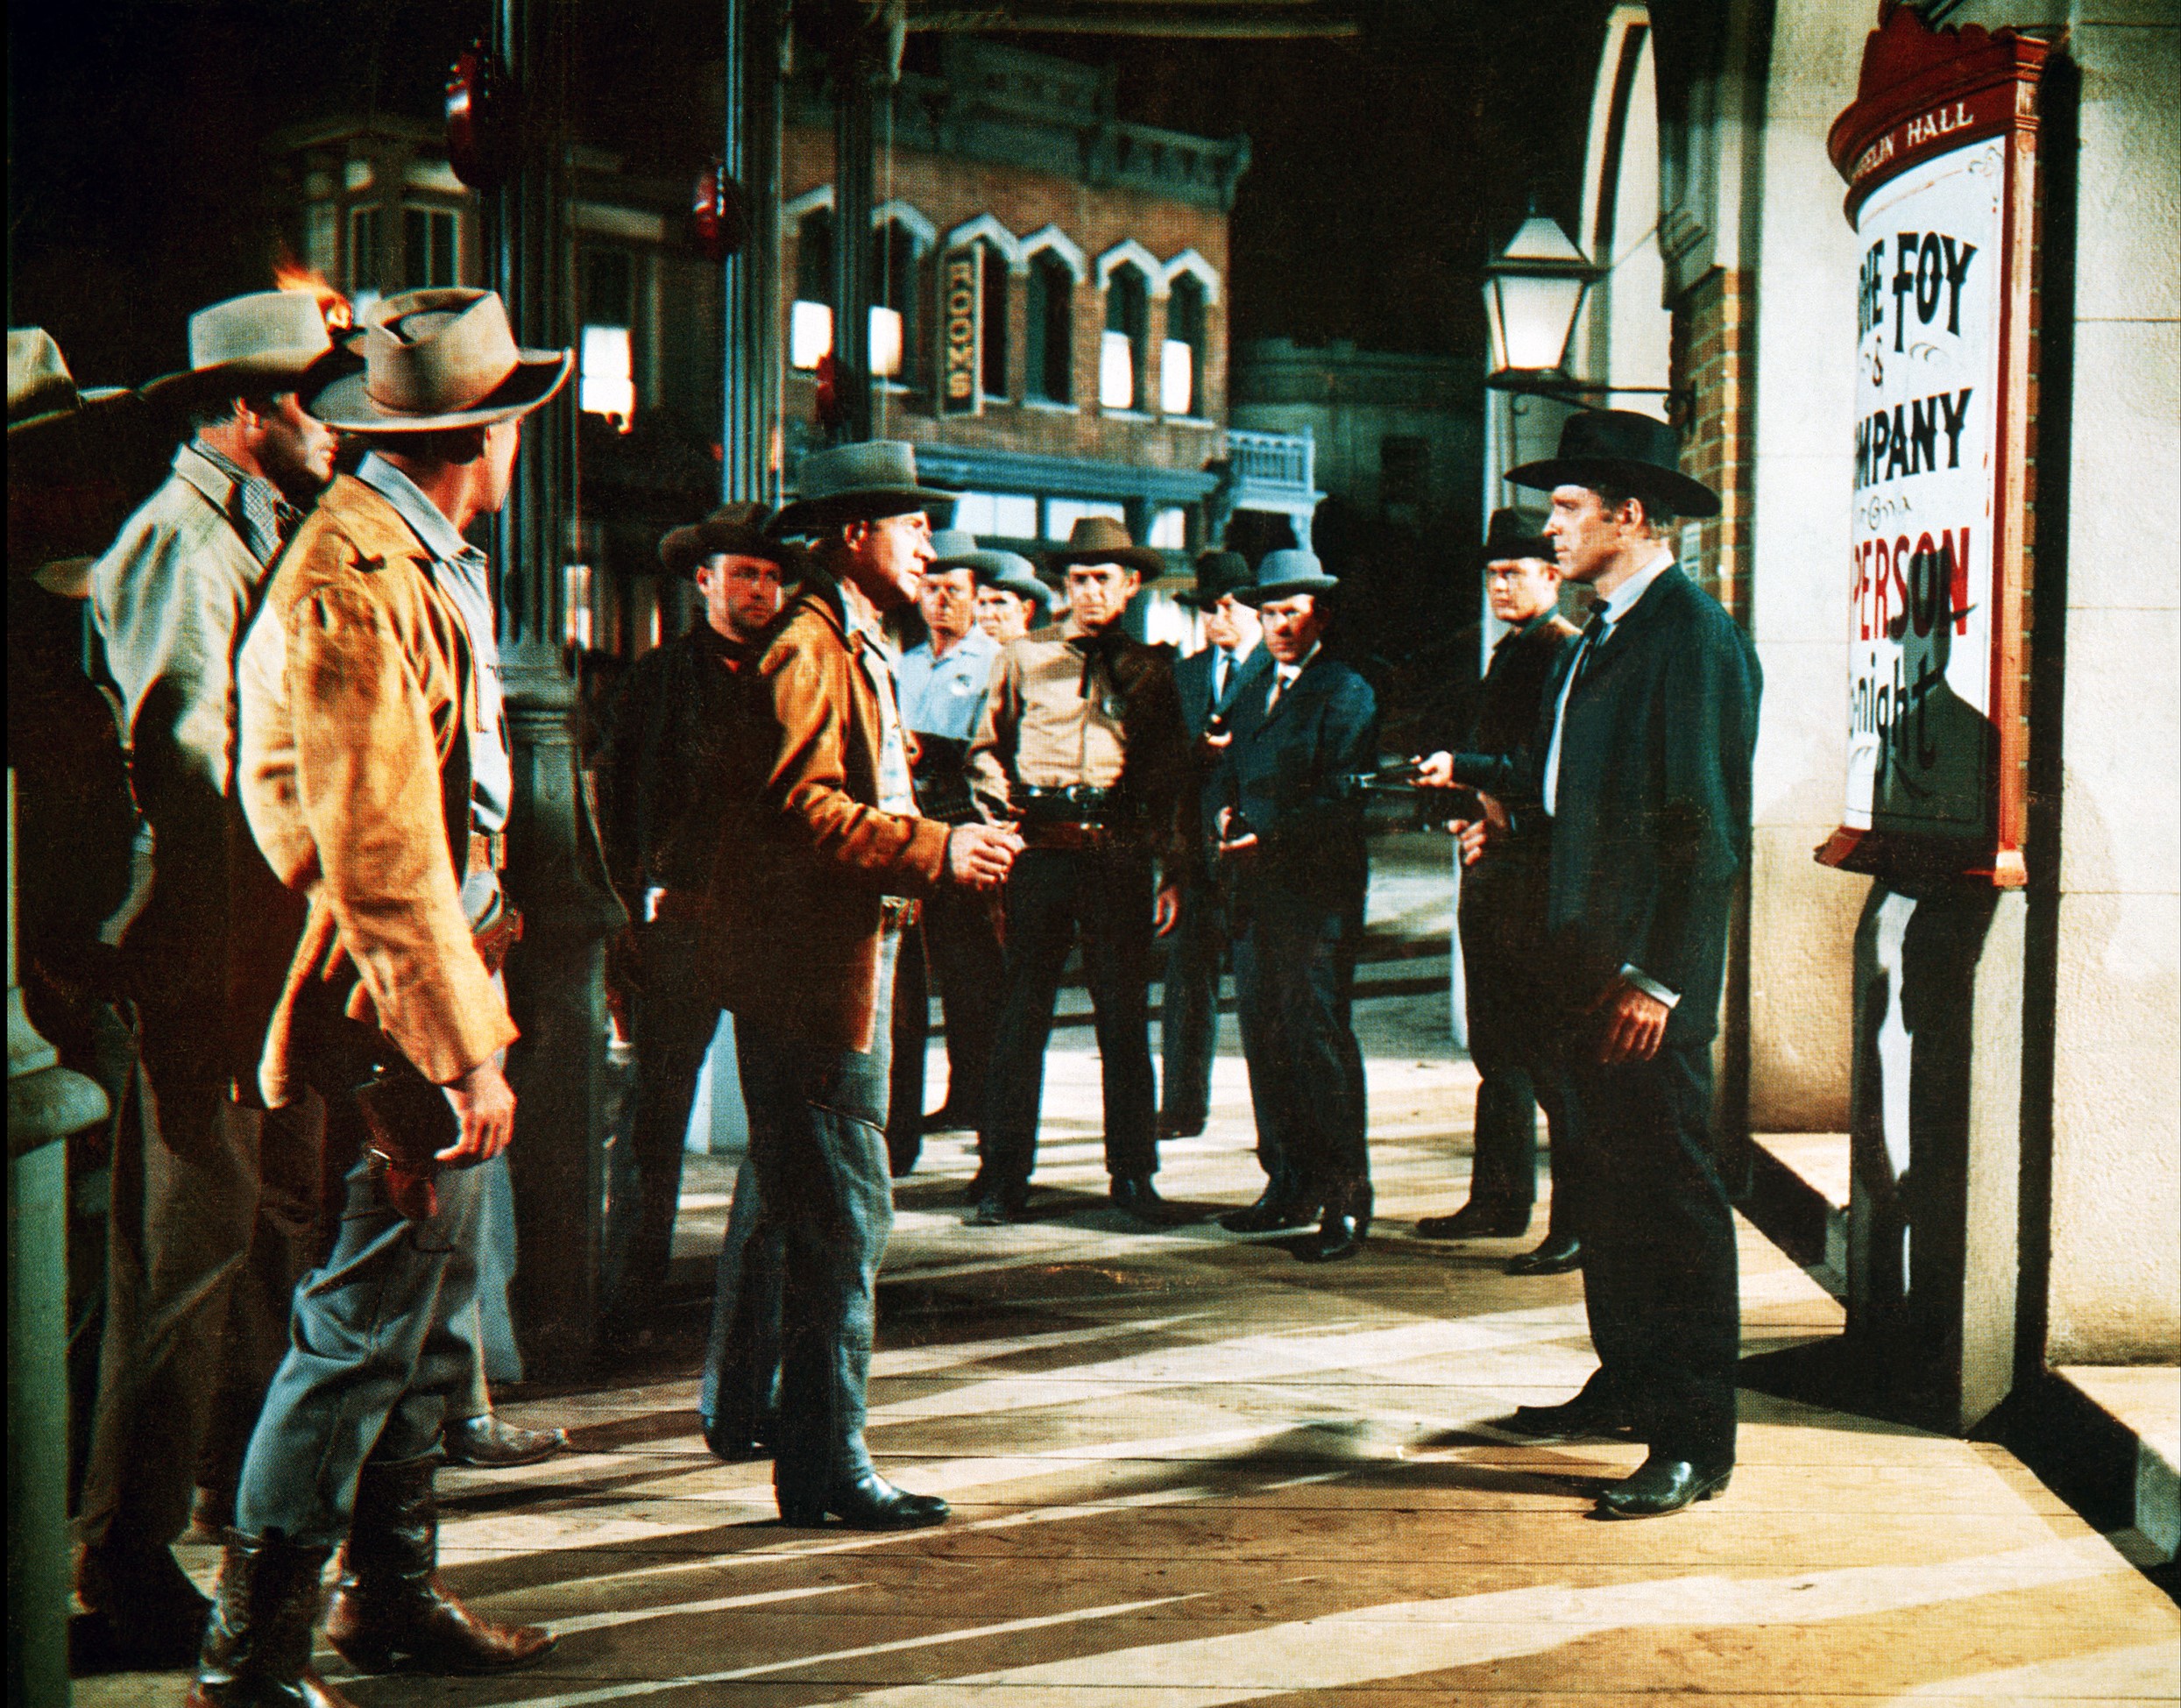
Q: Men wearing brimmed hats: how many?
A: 12